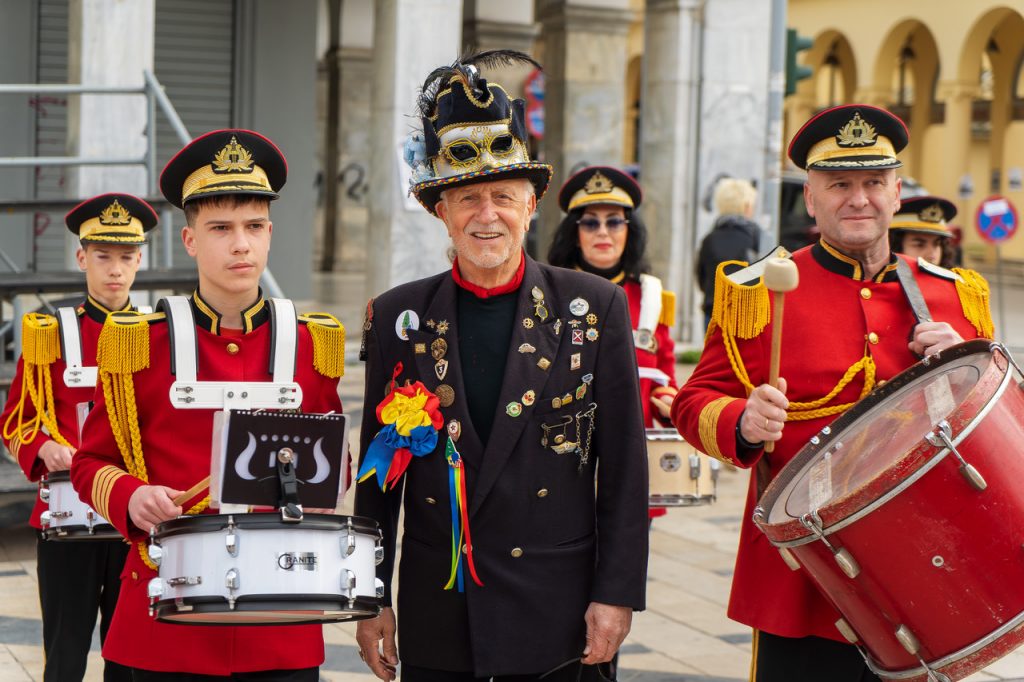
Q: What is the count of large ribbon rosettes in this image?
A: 1